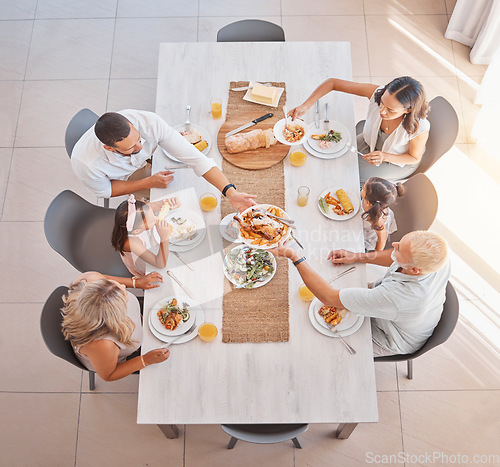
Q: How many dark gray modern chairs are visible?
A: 8